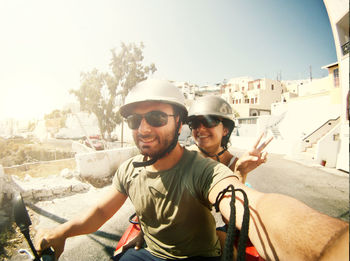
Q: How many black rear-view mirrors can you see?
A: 1